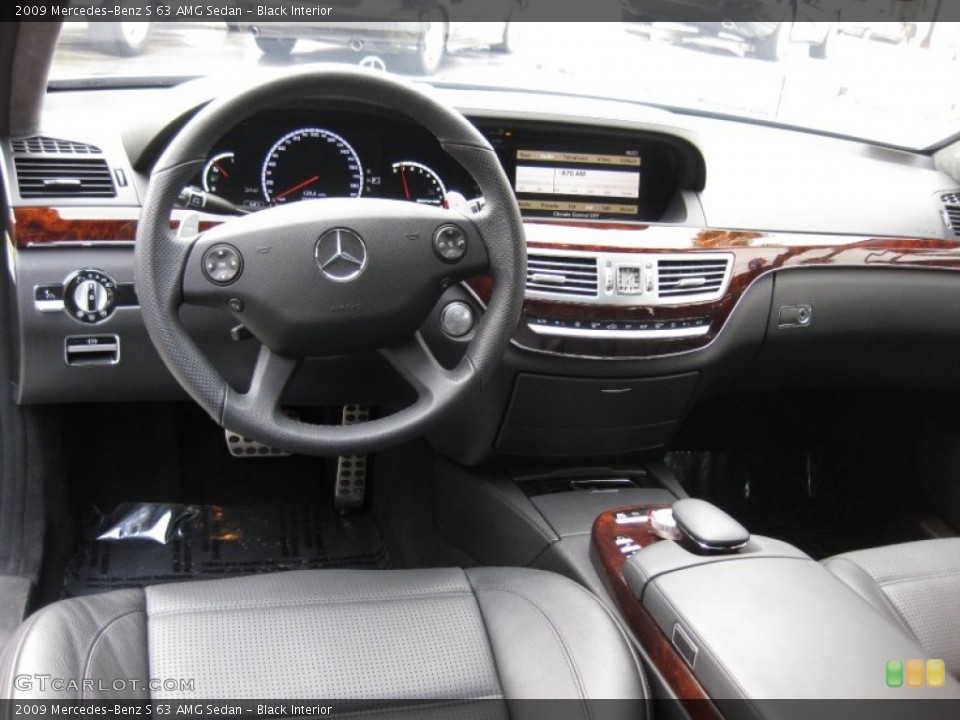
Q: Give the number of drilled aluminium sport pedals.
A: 2